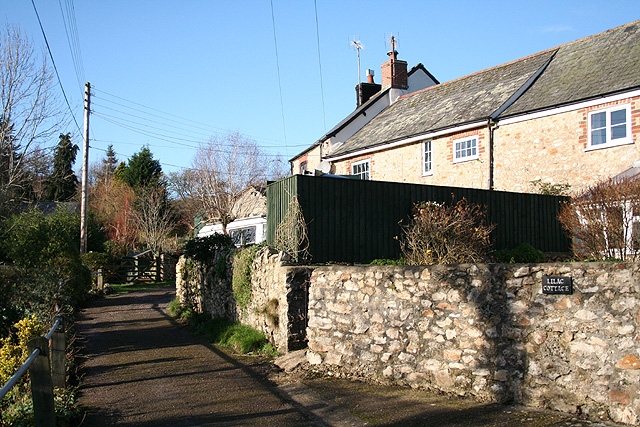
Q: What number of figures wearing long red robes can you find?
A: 0